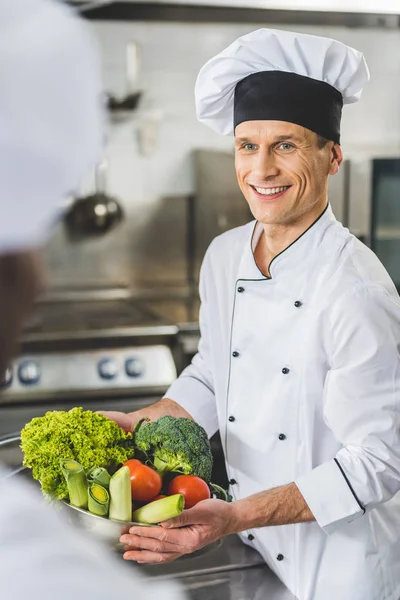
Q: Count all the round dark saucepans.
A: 1